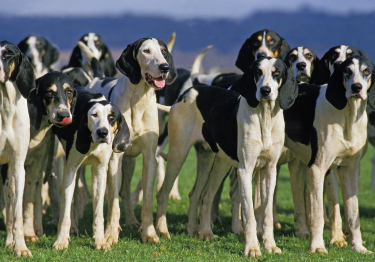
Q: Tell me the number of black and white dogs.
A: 11